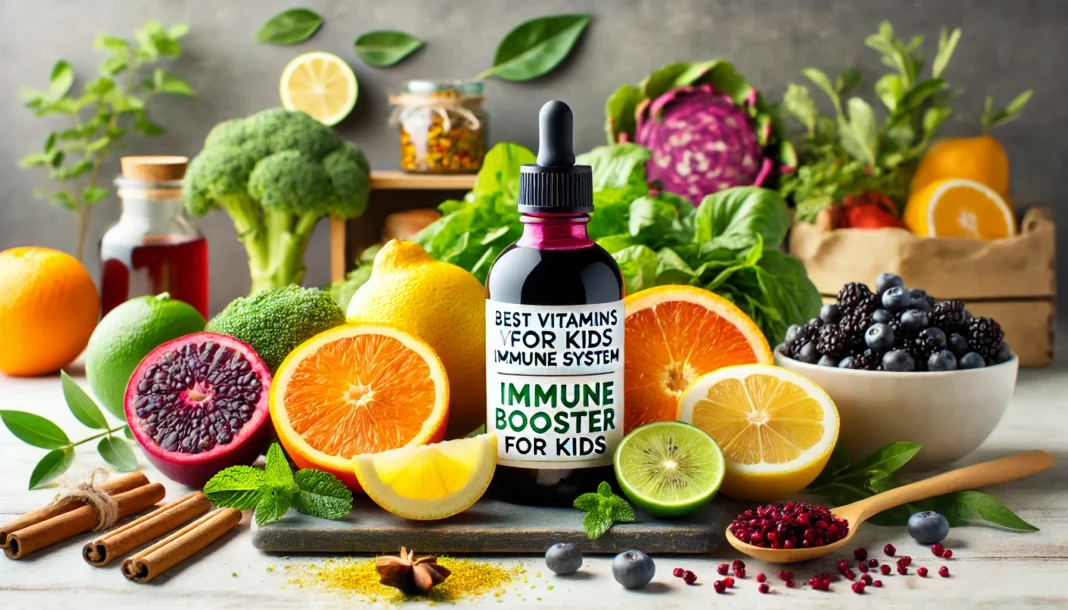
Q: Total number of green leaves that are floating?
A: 3